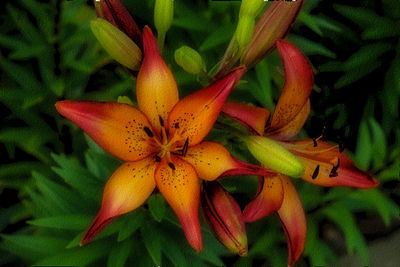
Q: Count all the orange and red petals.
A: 12